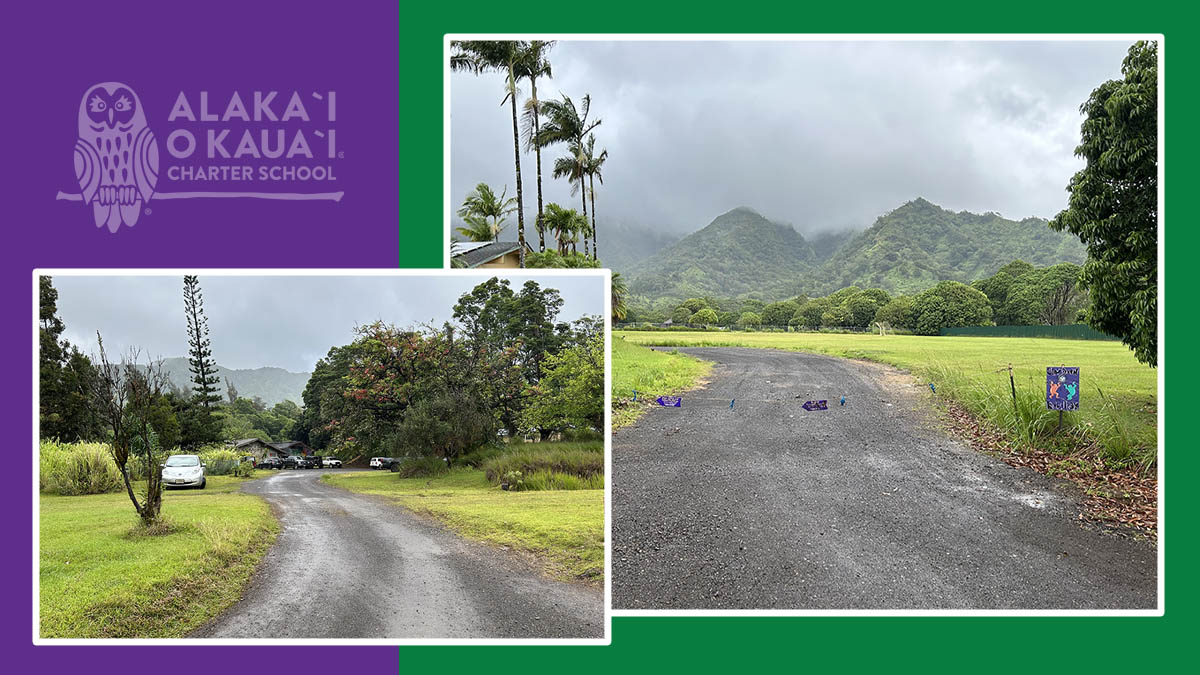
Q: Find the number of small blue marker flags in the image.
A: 4